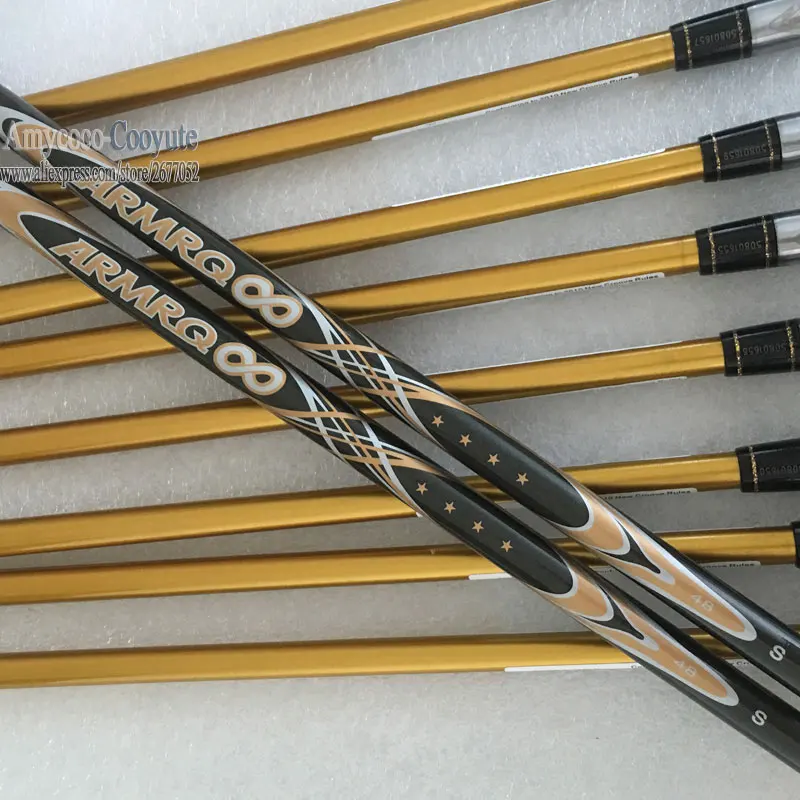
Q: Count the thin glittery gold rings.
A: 9